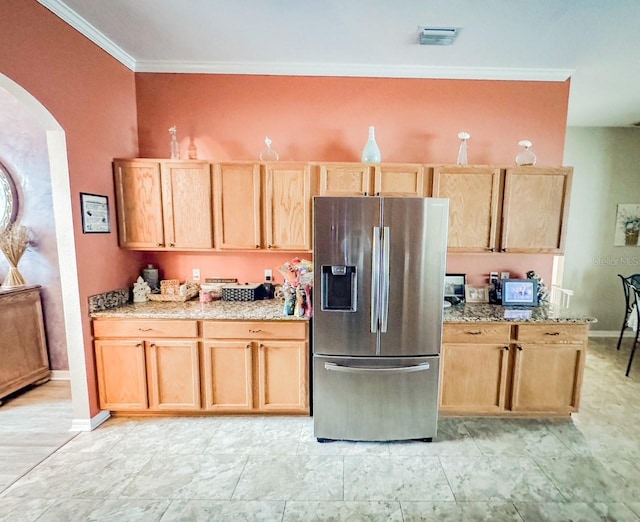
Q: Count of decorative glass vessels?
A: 5